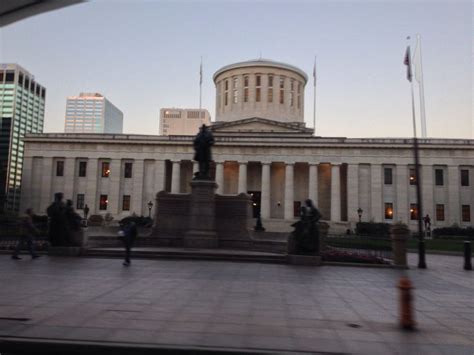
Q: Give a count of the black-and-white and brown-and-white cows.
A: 0